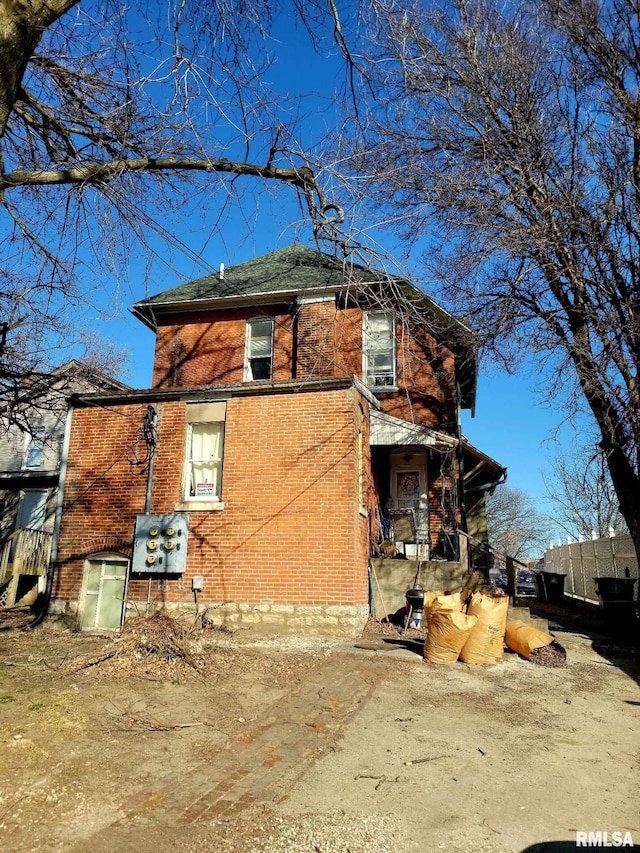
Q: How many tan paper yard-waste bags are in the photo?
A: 4